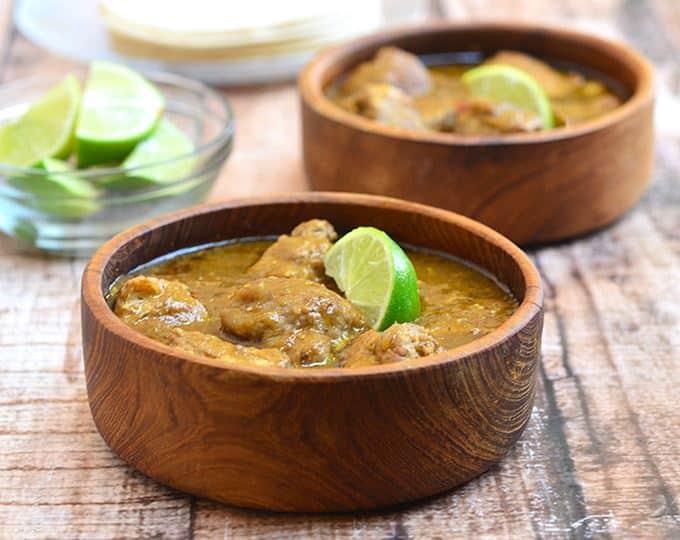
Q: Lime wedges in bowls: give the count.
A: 6